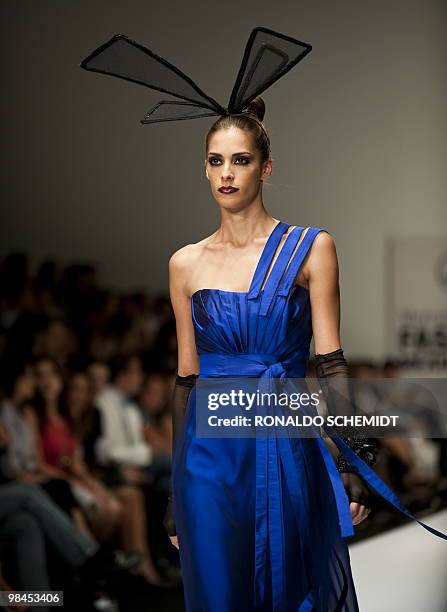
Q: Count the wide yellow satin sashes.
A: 0